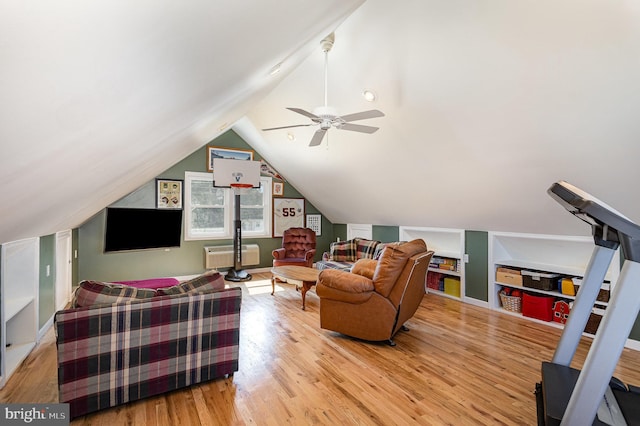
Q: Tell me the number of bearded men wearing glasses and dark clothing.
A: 0